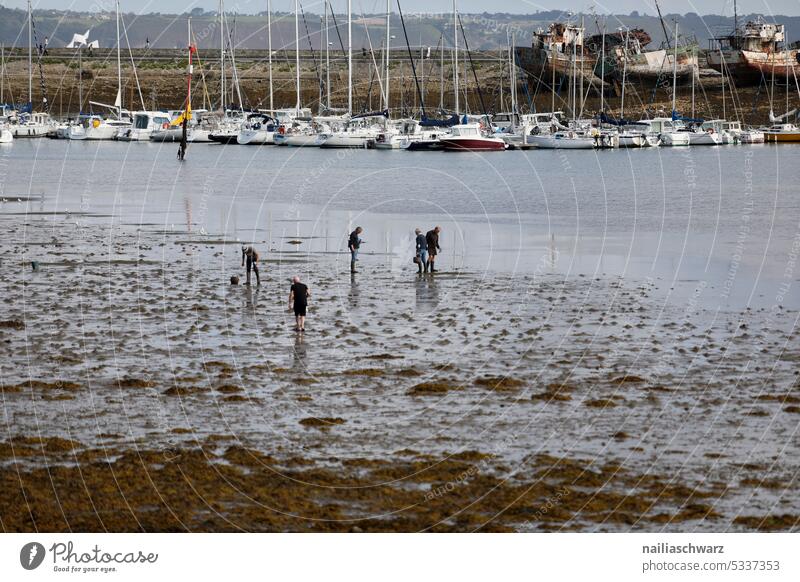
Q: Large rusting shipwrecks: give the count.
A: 3